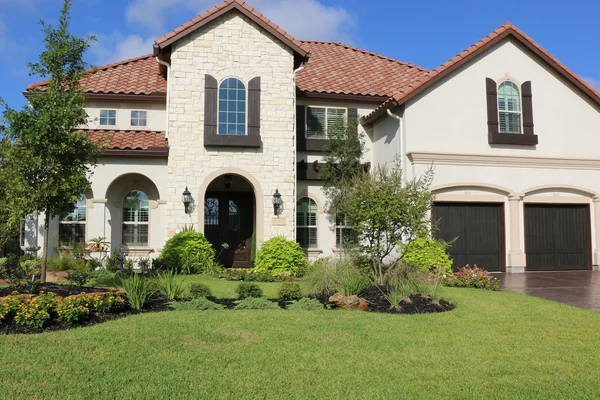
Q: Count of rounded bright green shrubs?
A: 3